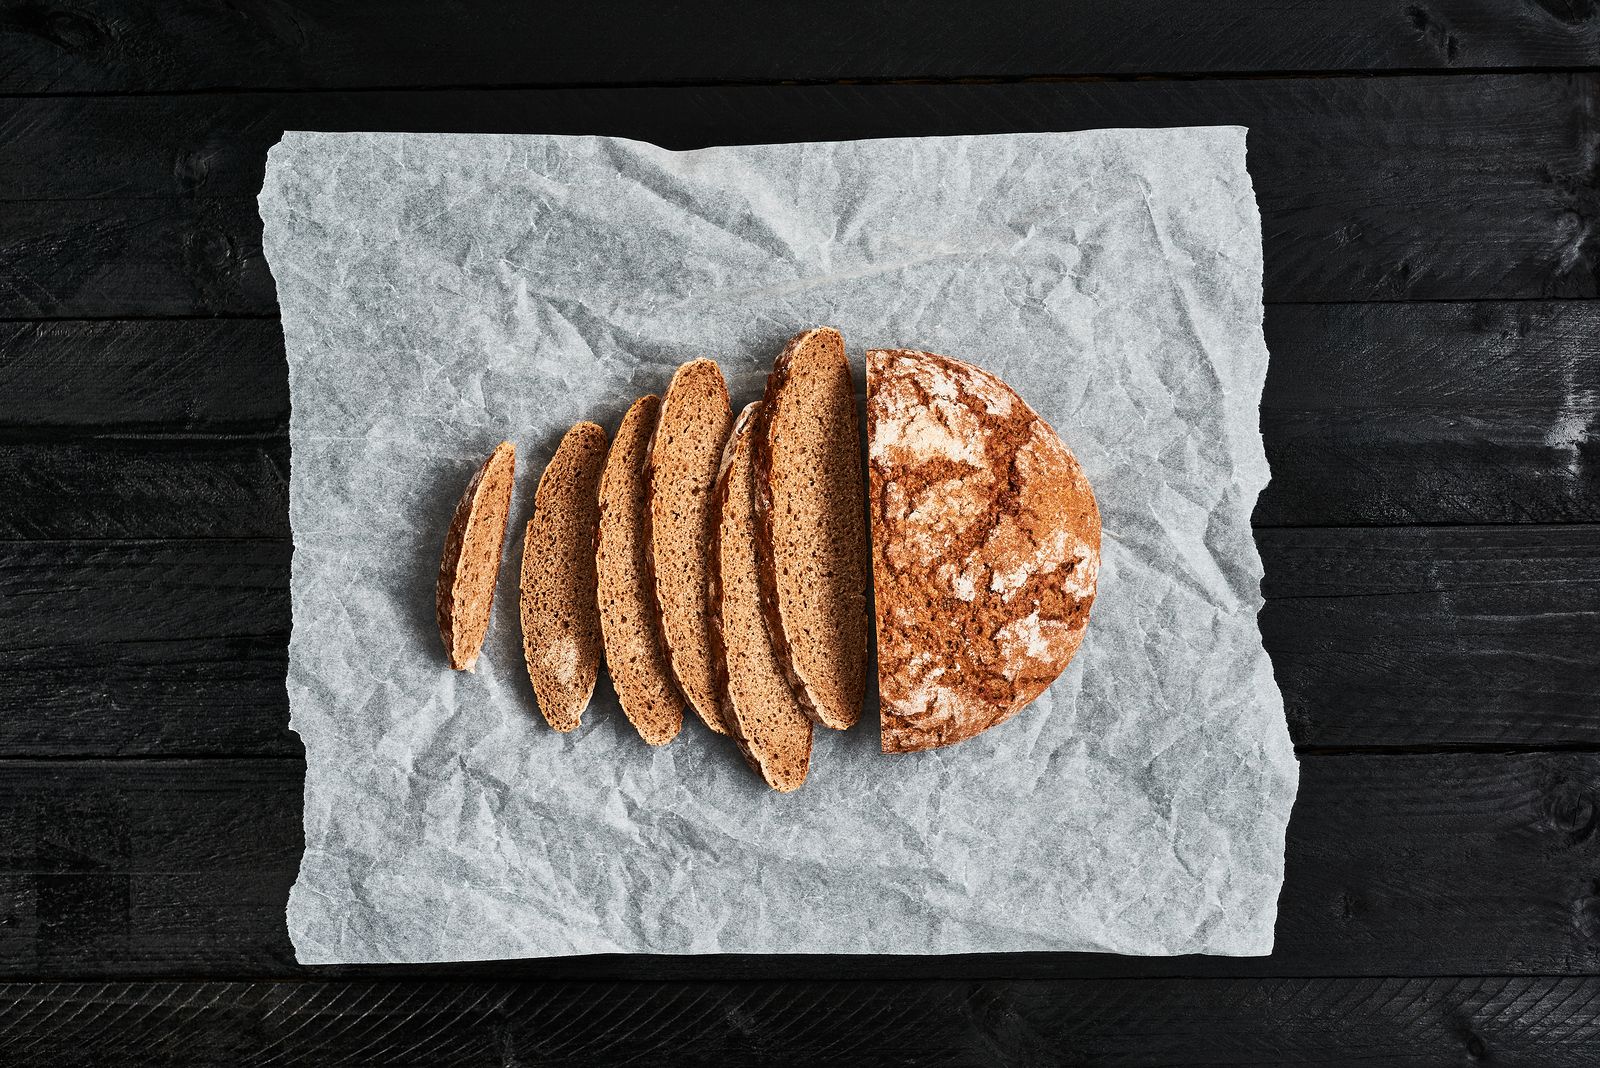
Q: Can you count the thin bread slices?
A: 6